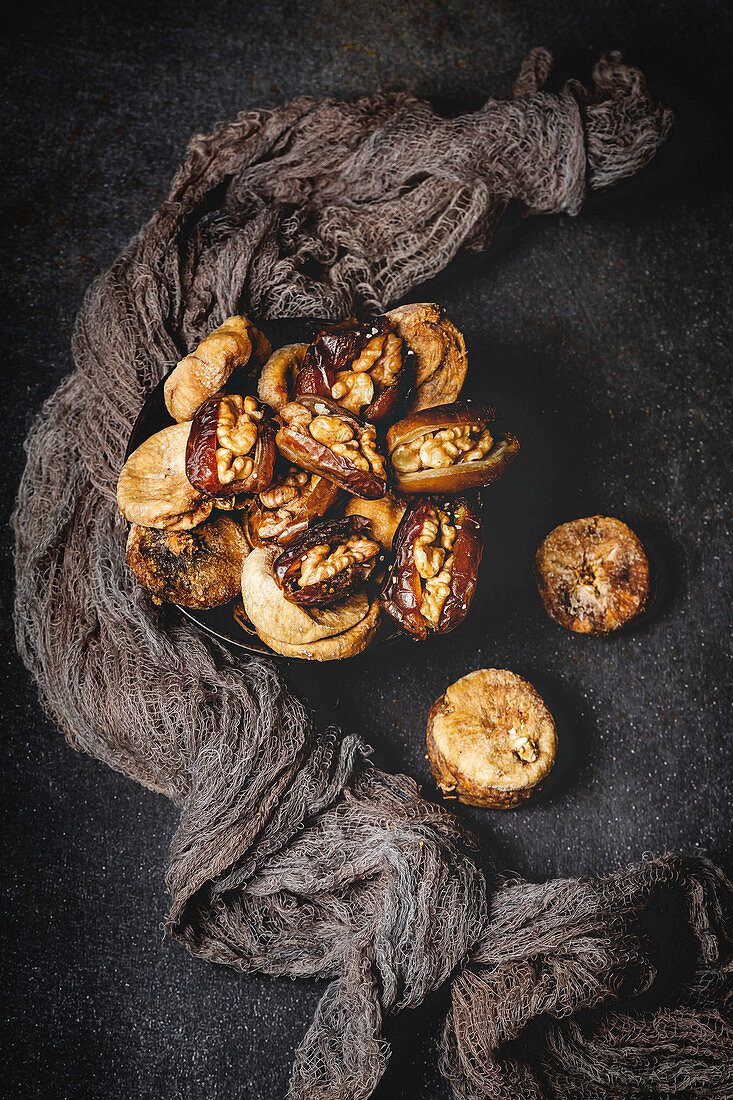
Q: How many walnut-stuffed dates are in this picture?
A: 7